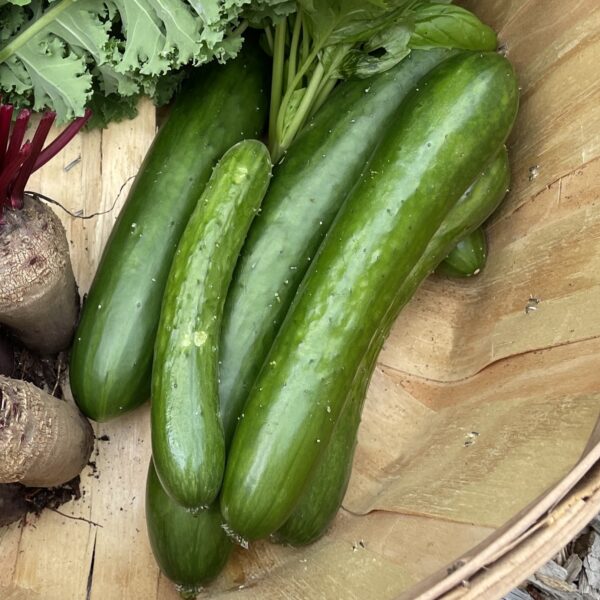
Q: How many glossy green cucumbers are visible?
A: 6